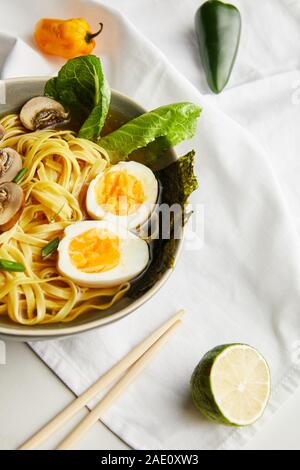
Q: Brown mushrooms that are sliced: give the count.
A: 3